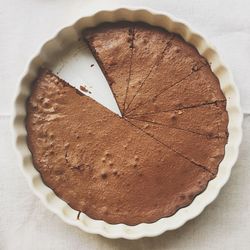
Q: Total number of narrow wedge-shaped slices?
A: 6